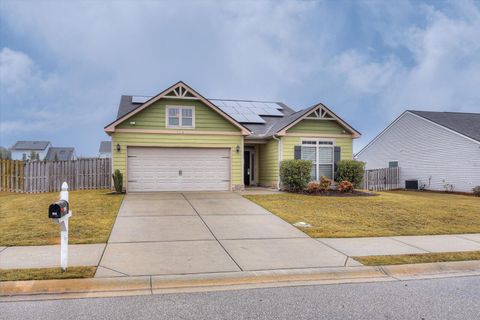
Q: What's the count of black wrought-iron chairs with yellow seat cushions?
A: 0